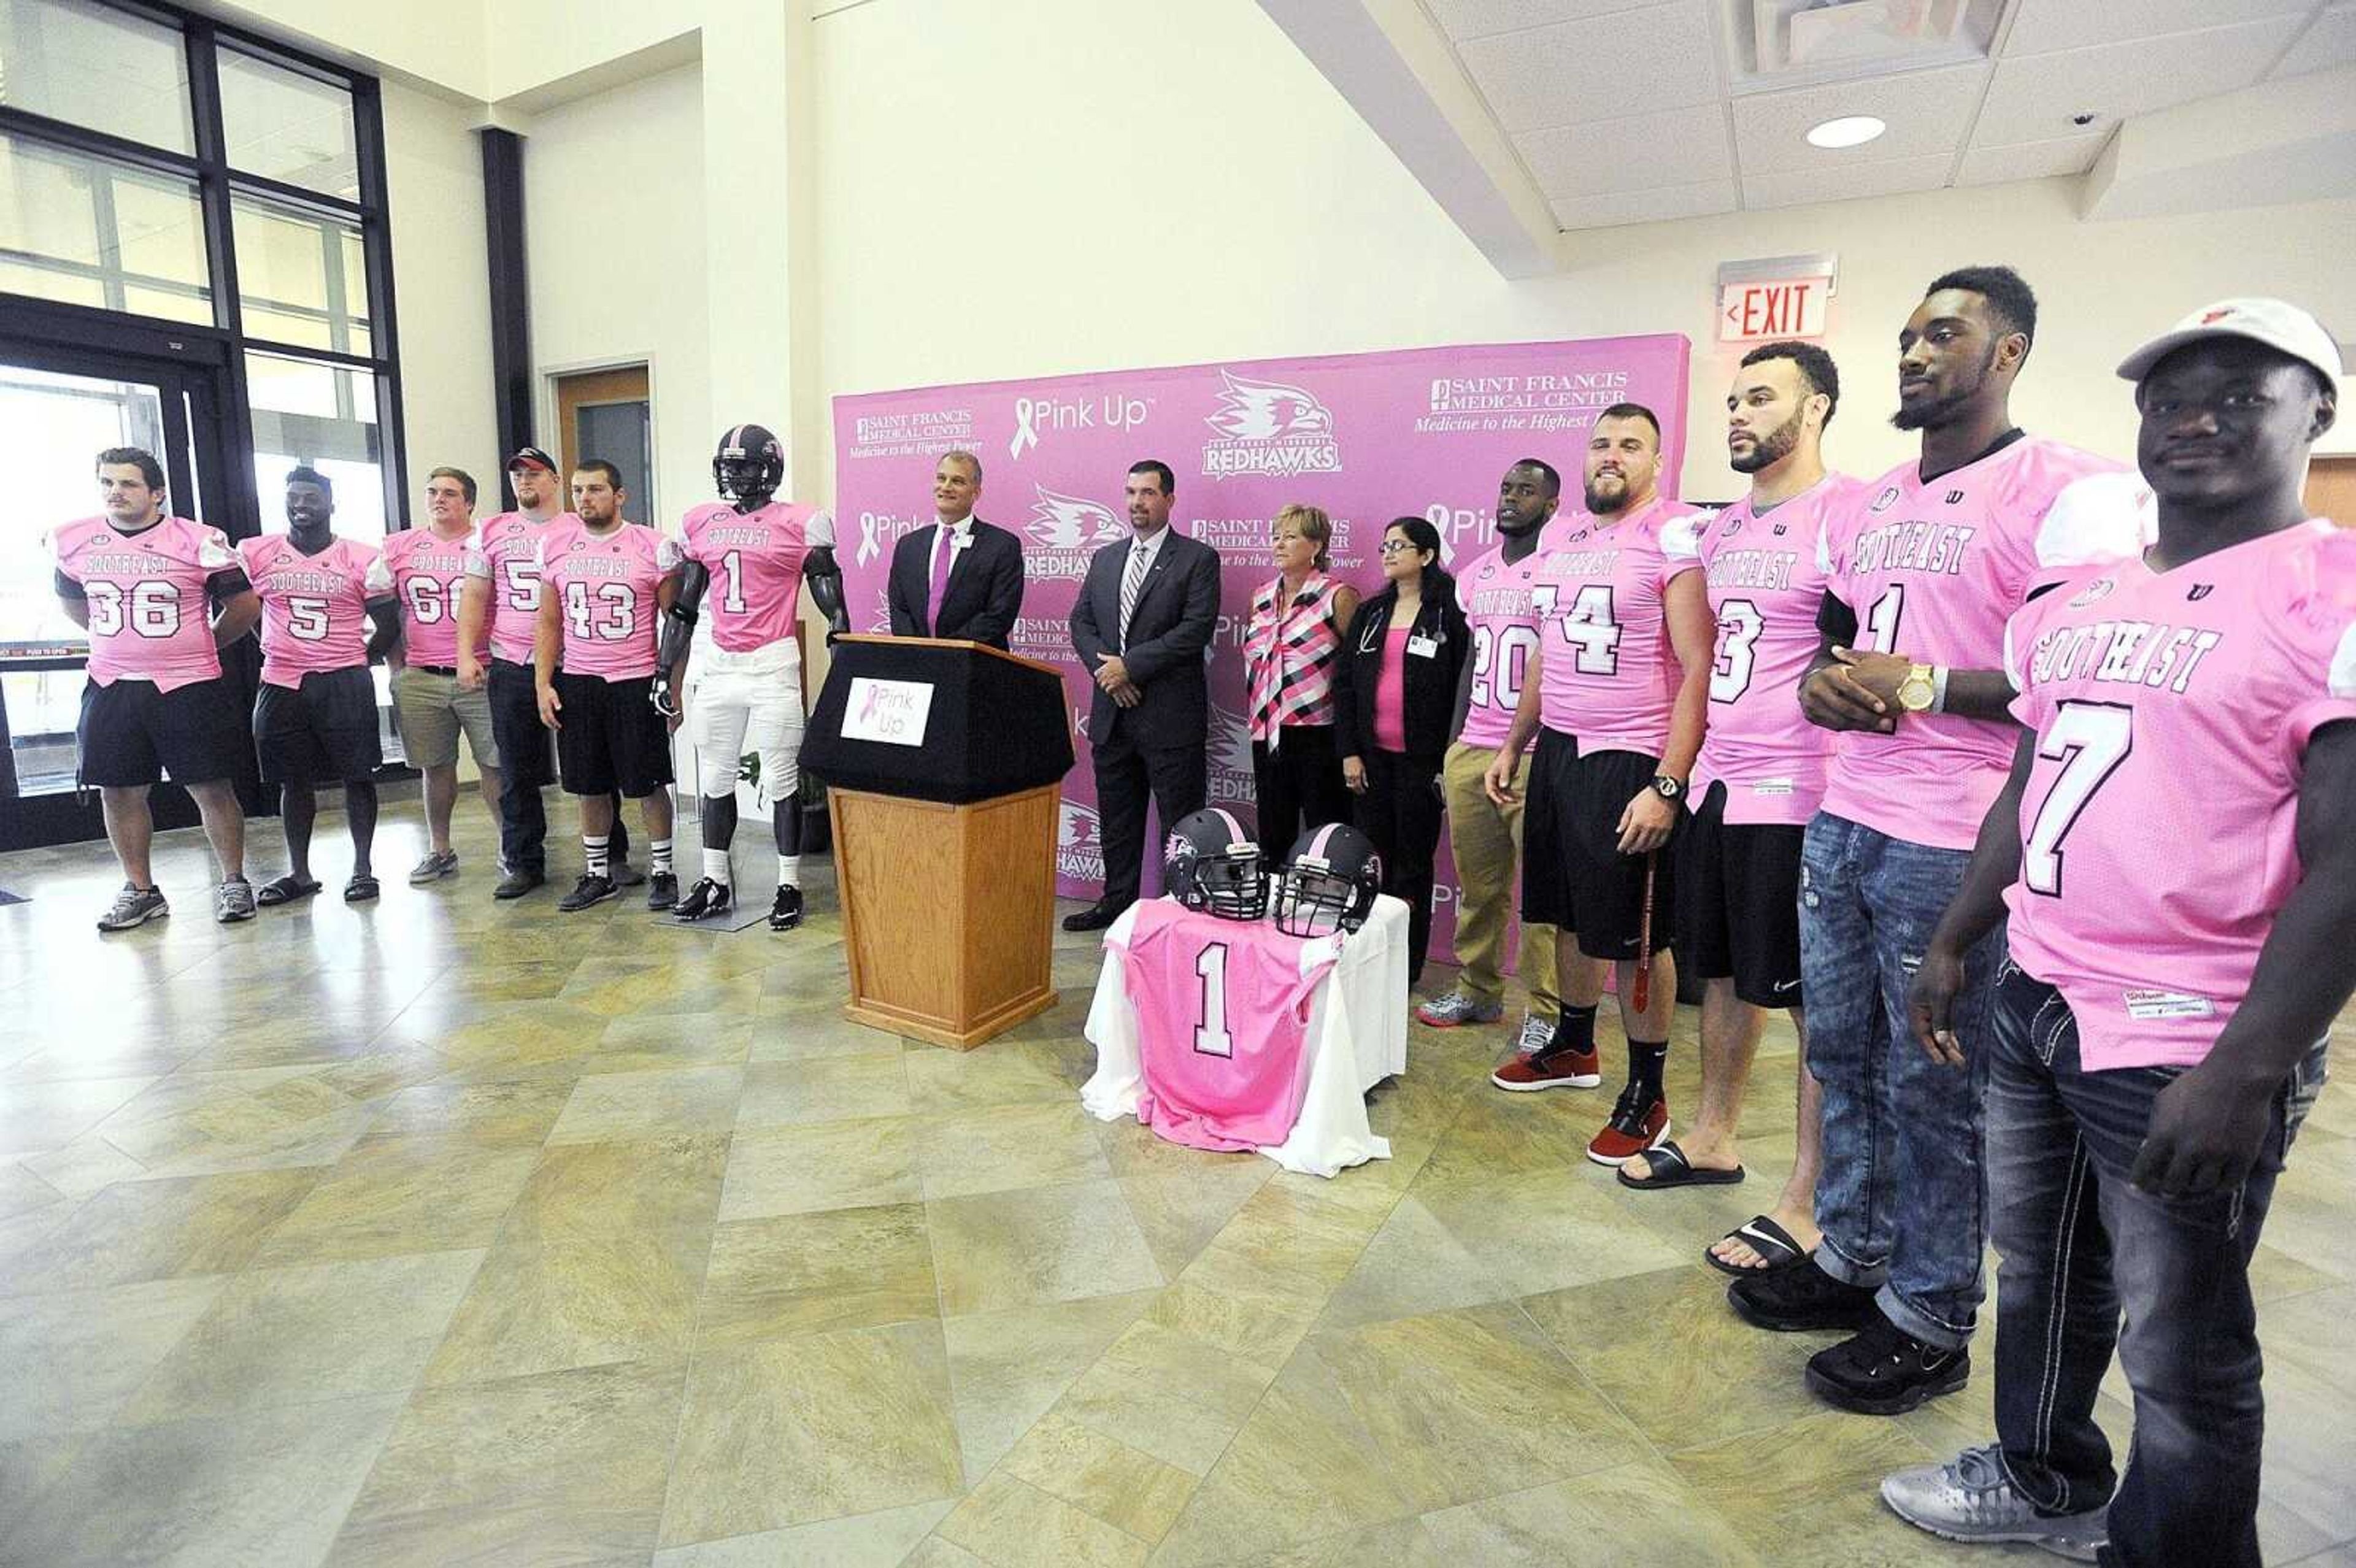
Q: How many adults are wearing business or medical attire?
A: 4